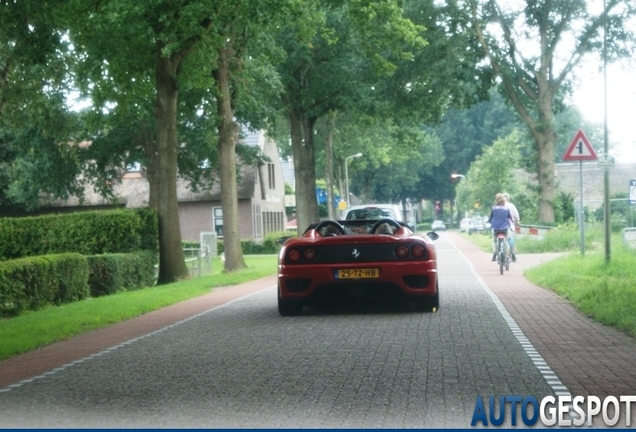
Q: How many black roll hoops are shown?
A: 2